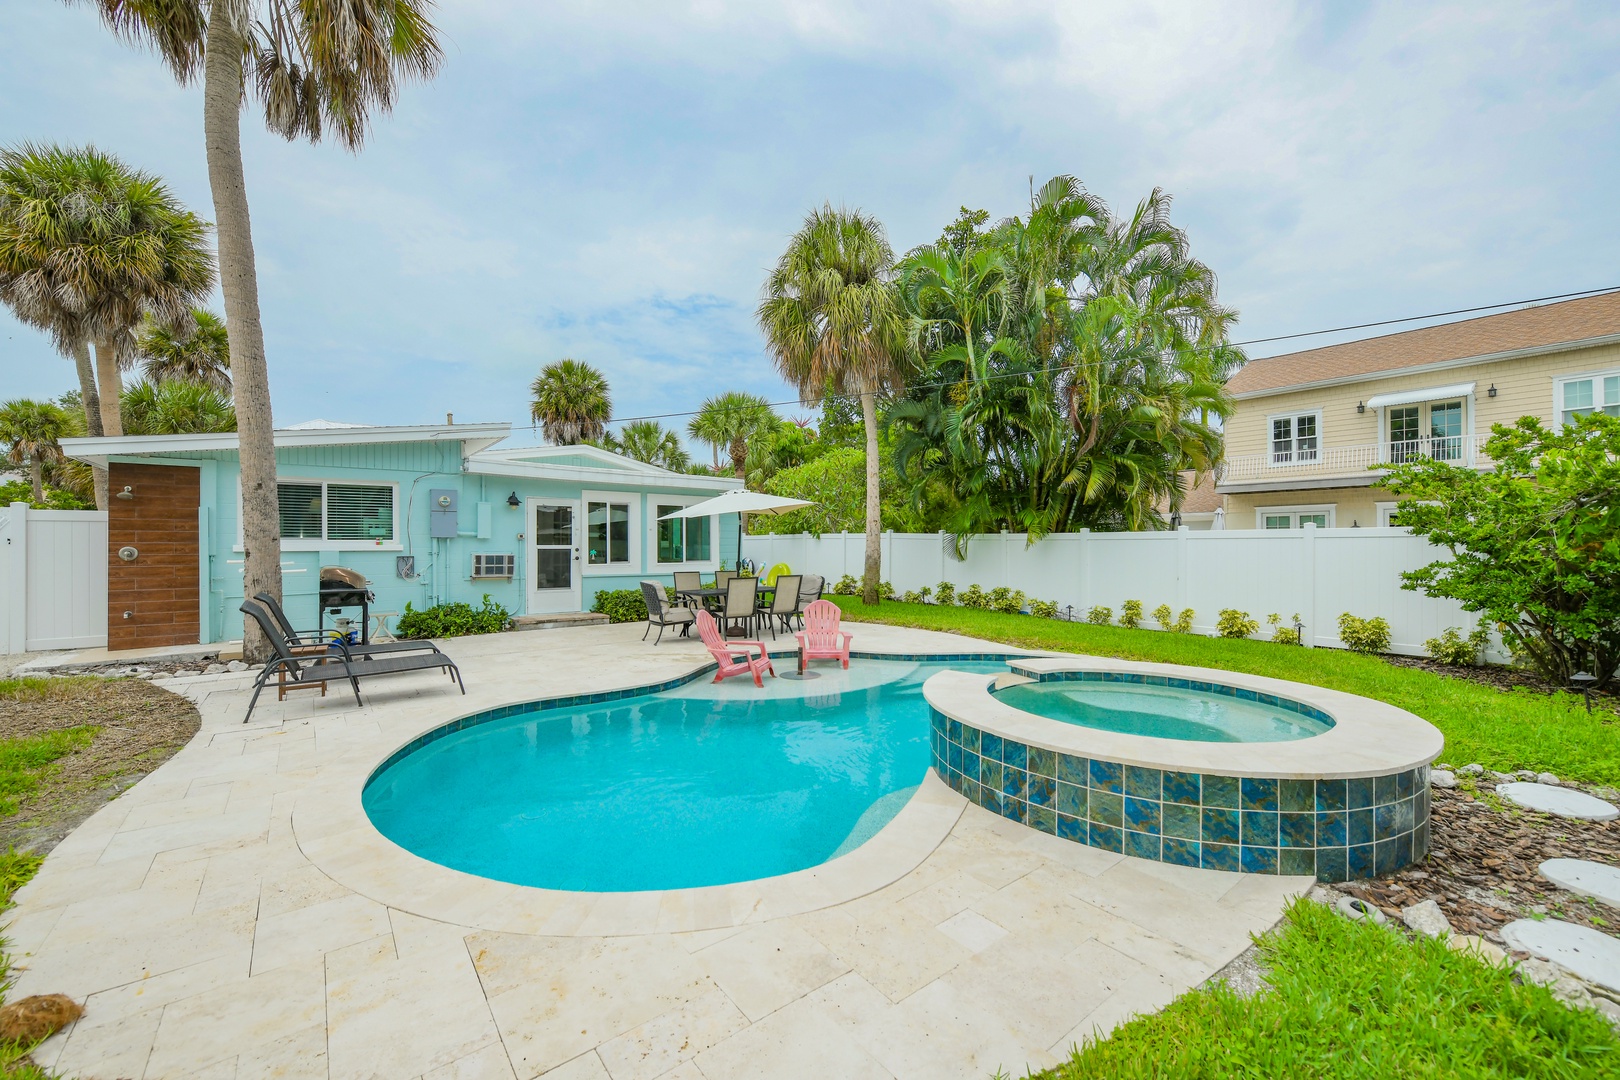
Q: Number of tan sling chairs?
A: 4